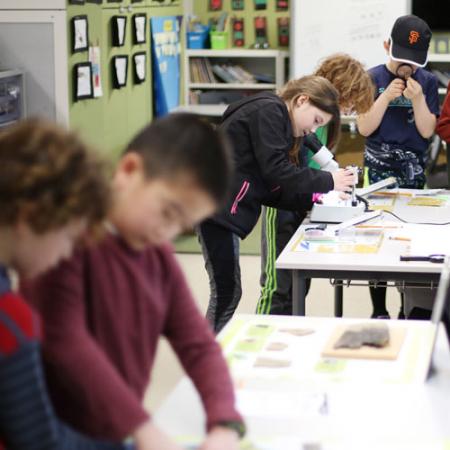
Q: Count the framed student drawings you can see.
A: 6